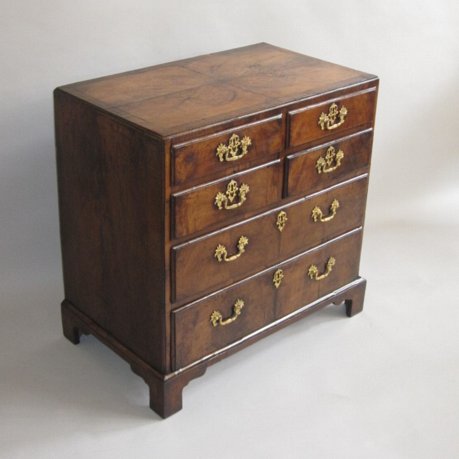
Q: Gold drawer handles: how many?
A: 8